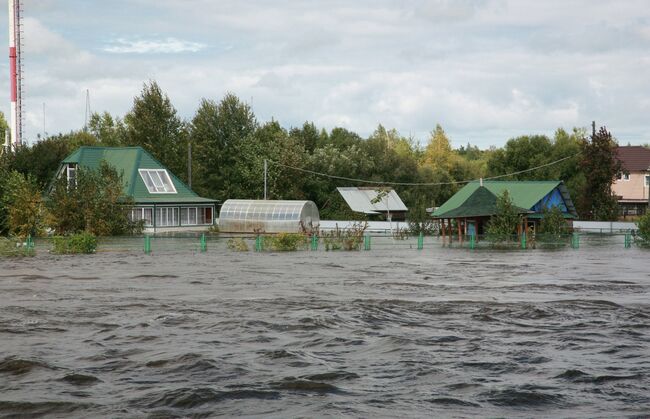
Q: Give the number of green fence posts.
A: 11